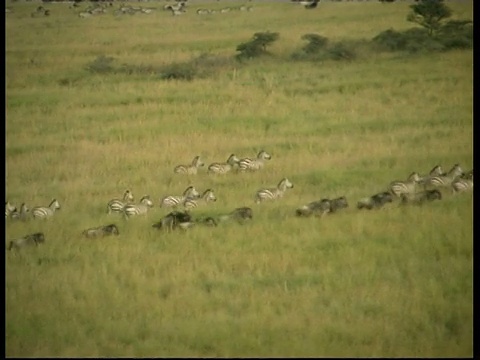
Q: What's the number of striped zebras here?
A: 15